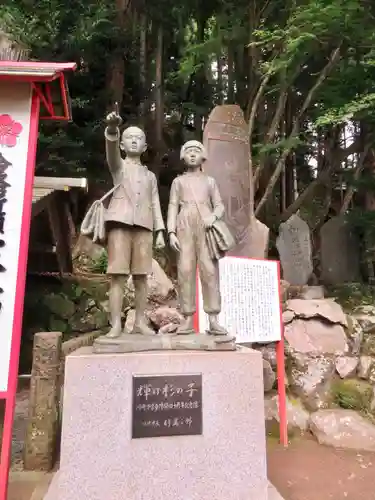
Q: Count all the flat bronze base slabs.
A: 1